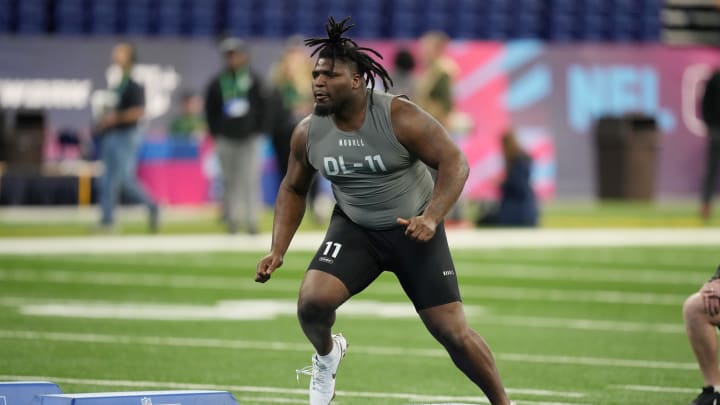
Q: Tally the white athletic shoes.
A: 1